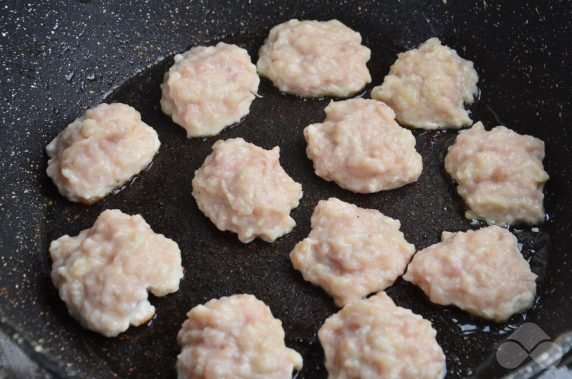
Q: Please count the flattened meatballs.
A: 12